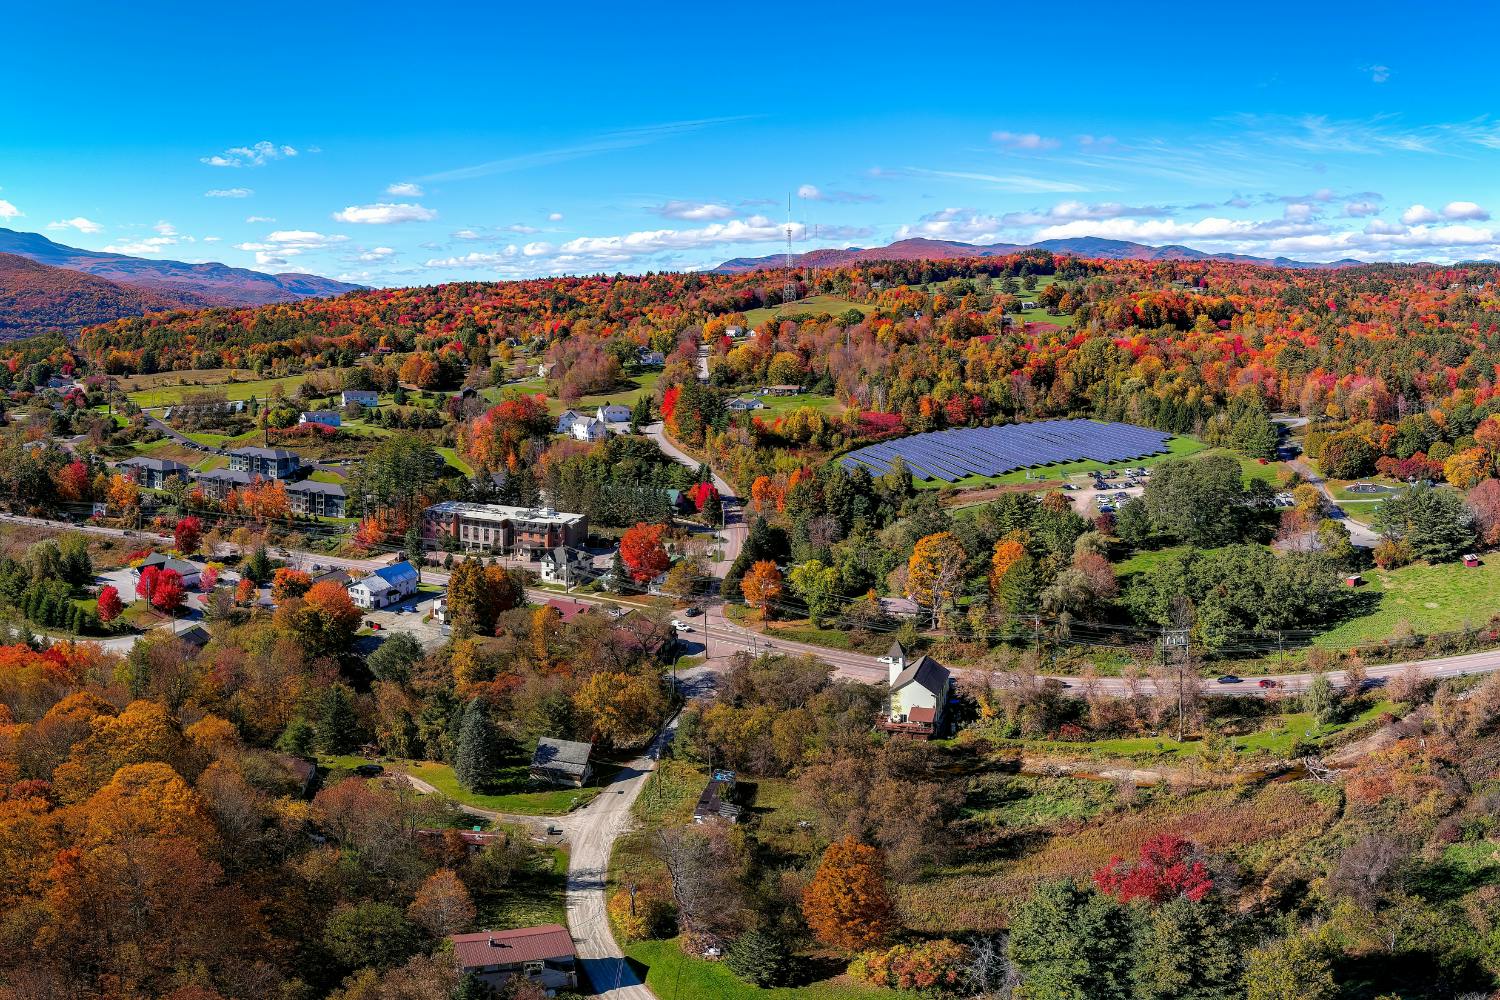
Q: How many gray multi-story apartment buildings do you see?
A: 4